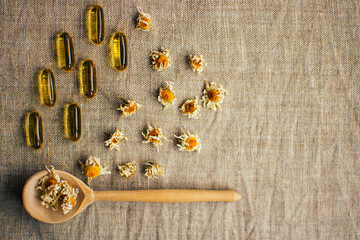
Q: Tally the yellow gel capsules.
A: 7